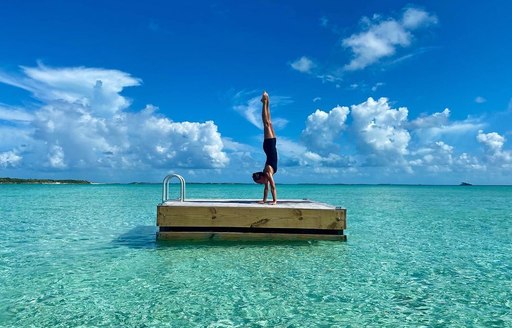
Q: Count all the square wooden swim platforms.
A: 1